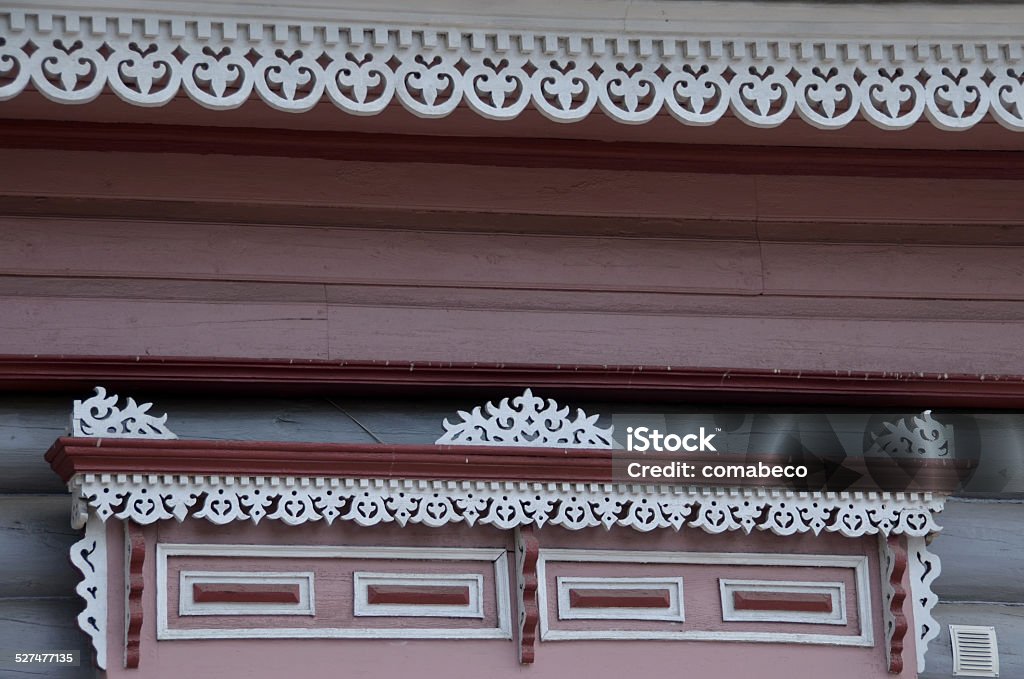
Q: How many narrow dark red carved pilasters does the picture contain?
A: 3